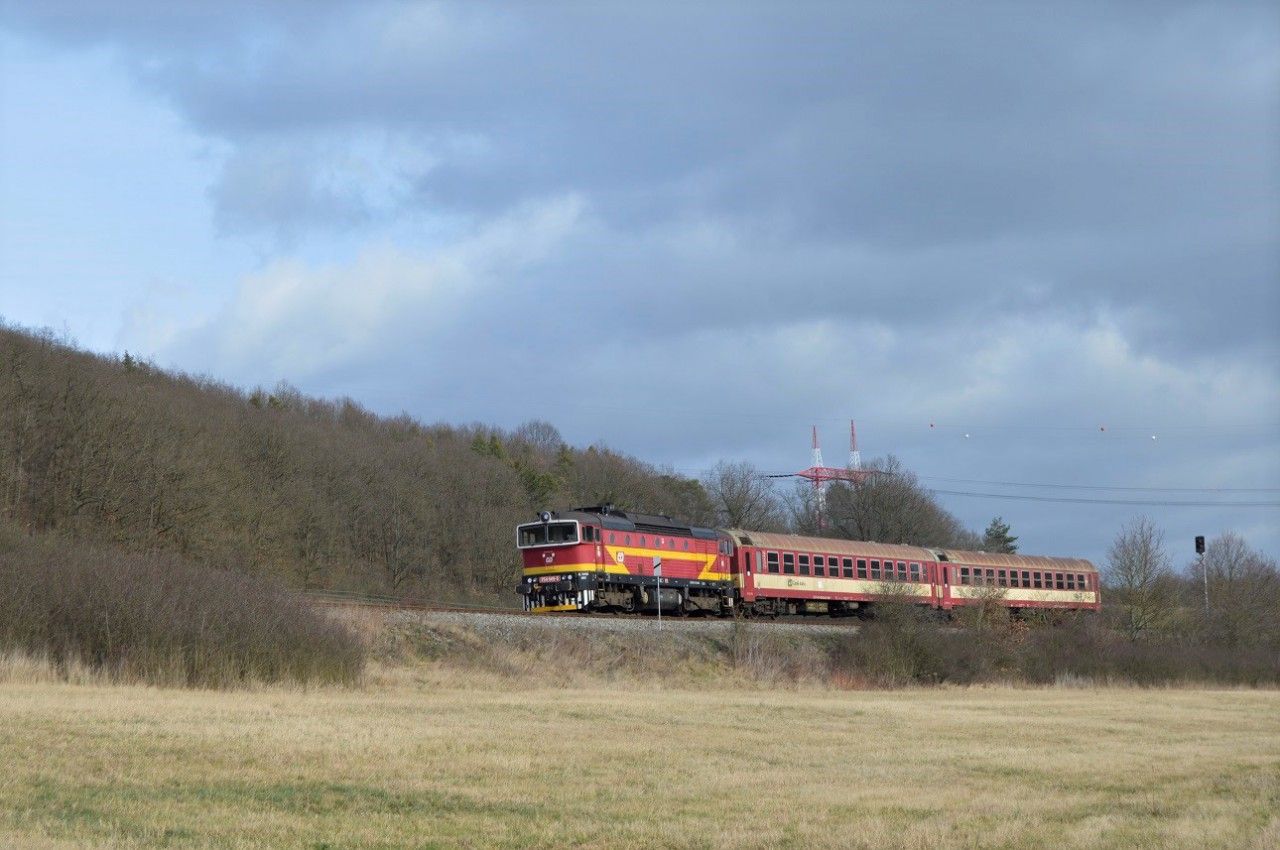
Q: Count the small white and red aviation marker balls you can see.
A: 4